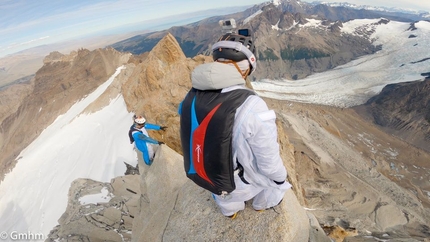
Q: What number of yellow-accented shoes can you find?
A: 2